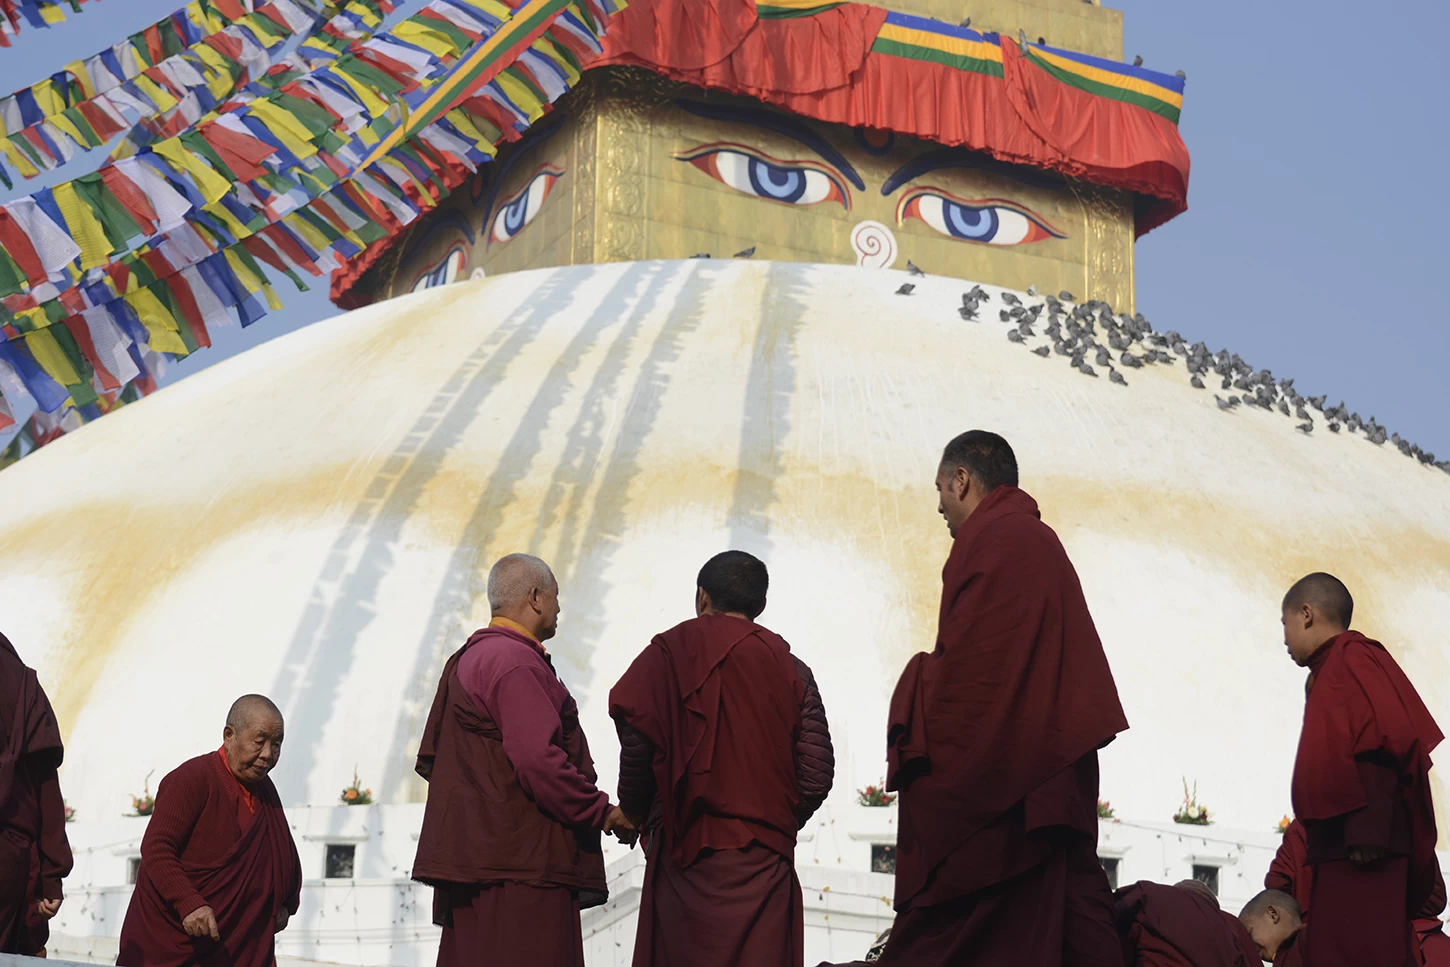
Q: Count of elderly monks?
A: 2